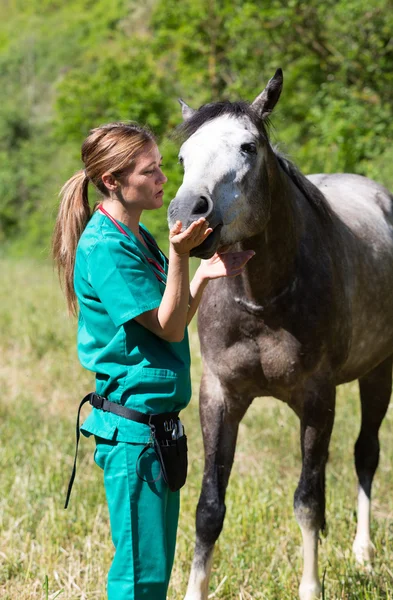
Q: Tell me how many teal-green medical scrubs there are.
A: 1